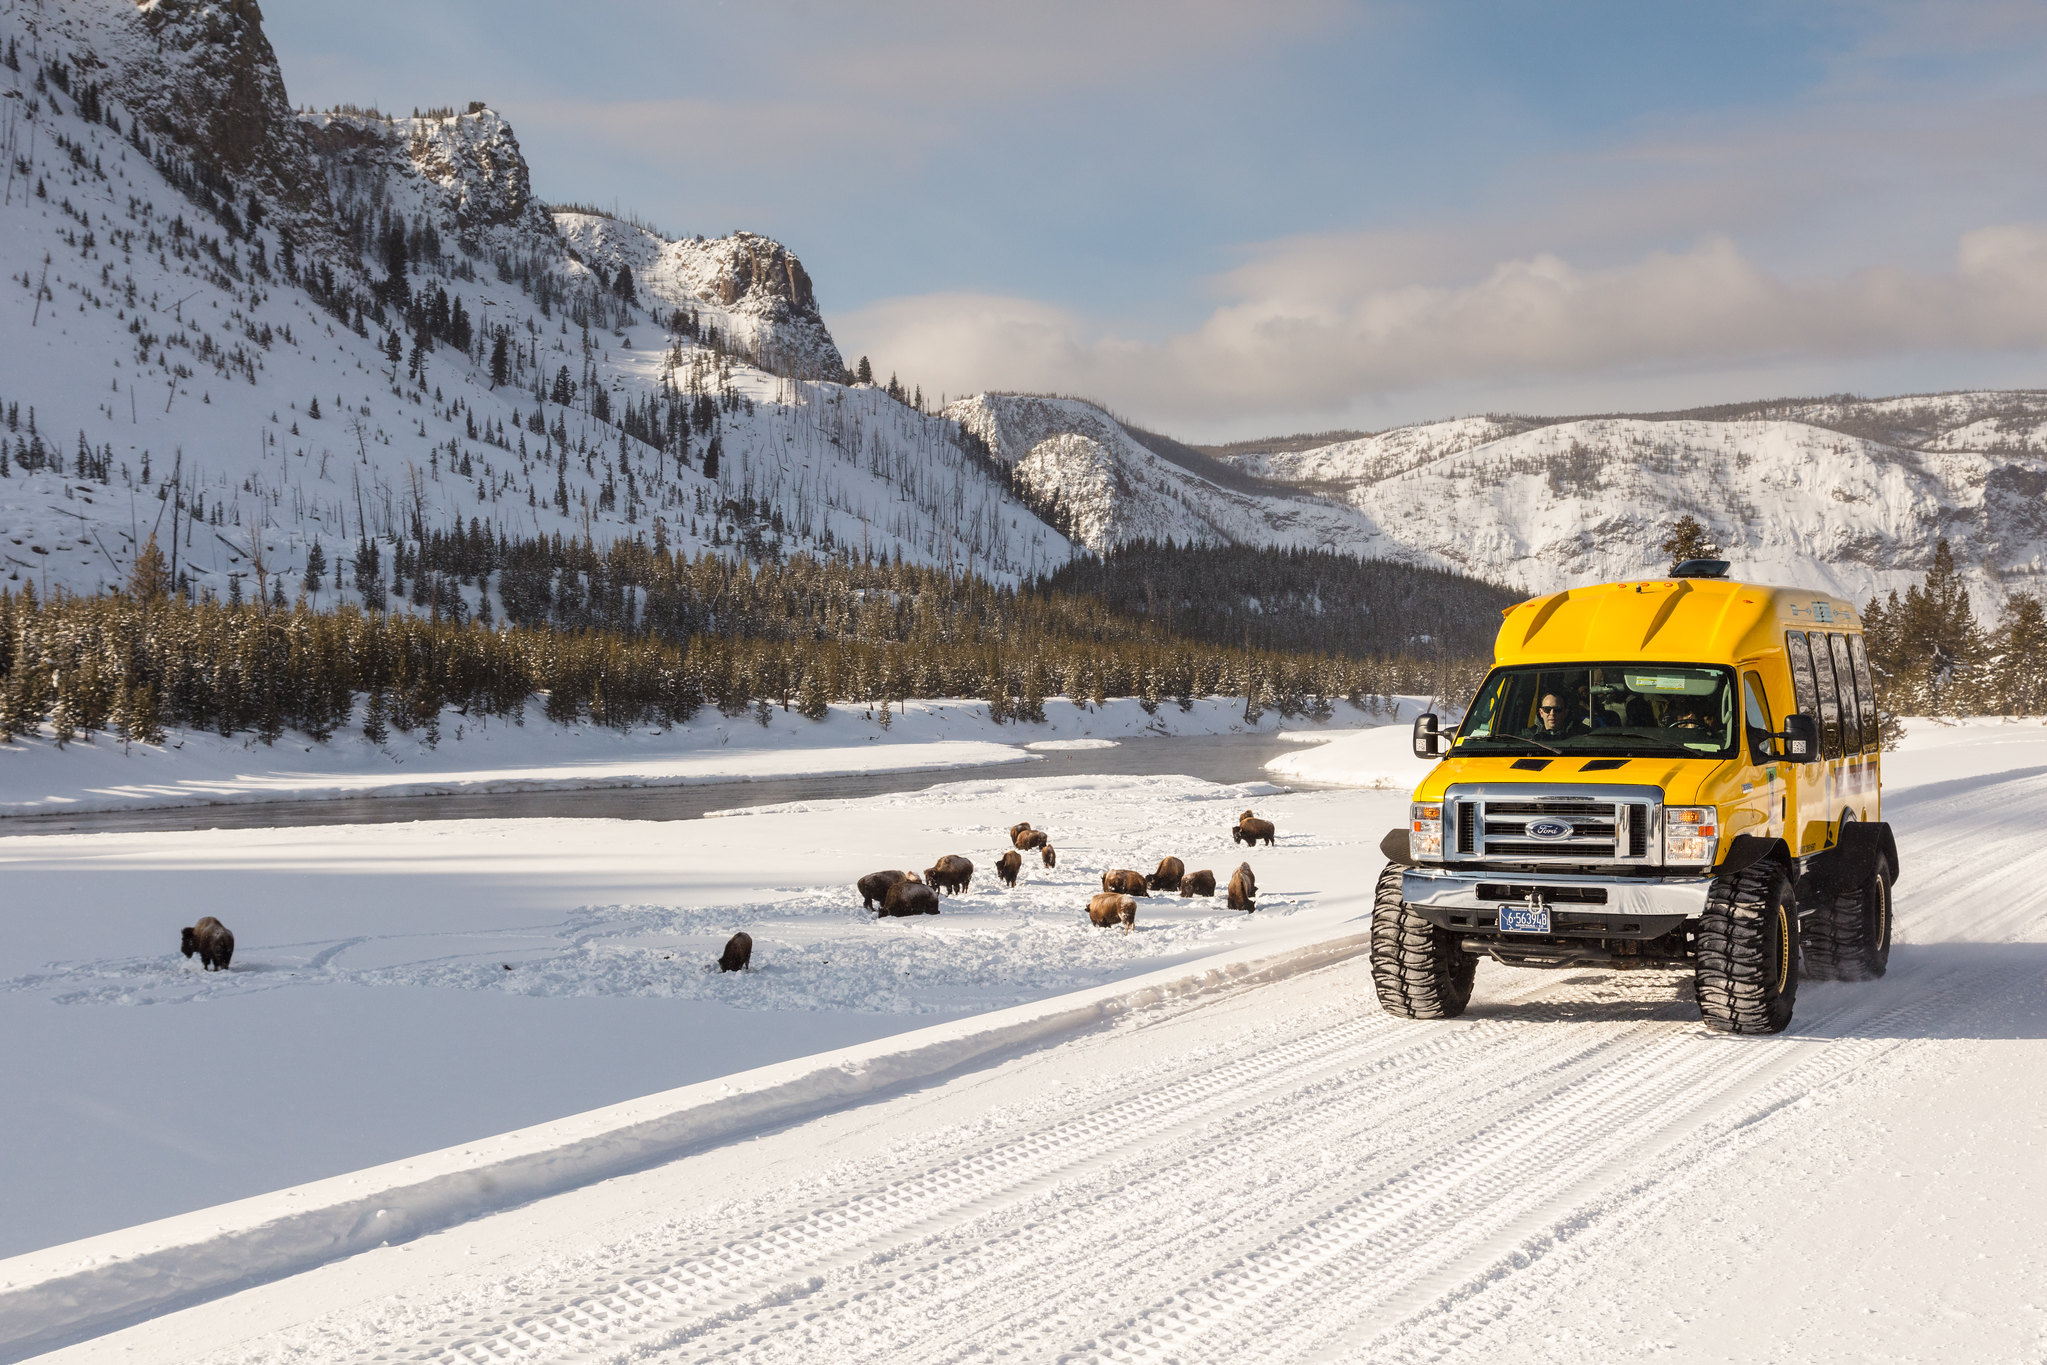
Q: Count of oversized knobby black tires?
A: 3